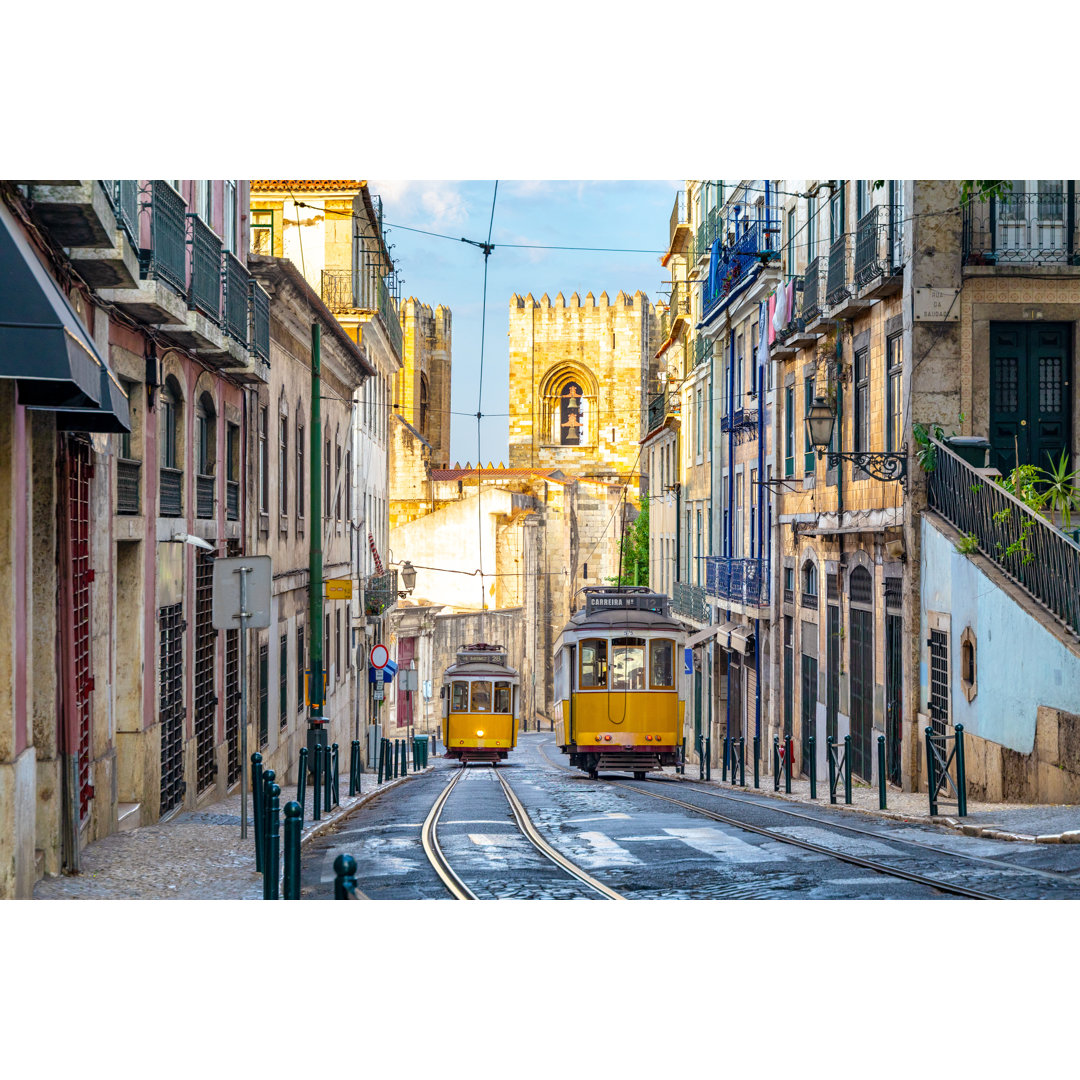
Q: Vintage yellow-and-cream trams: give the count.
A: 2